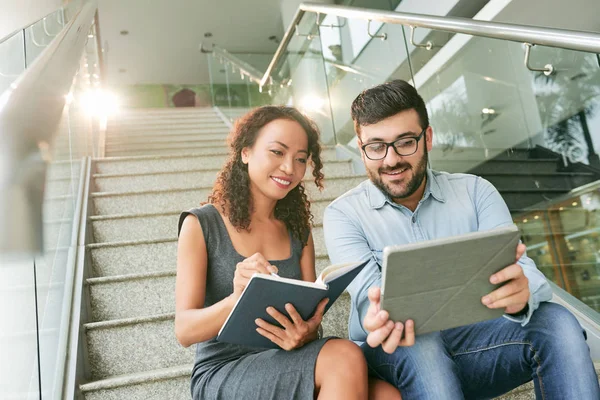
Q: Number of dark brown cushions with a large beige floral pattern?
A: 0